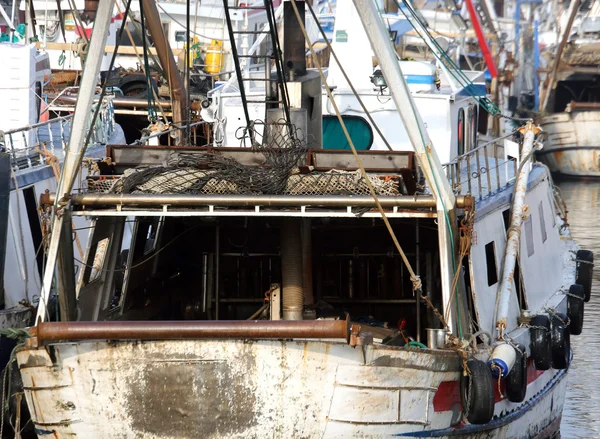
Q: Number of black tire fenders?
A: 6